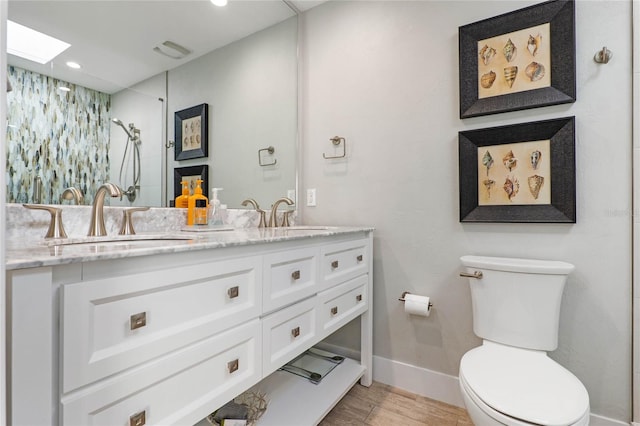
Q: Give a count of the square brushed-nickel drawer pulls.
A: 10